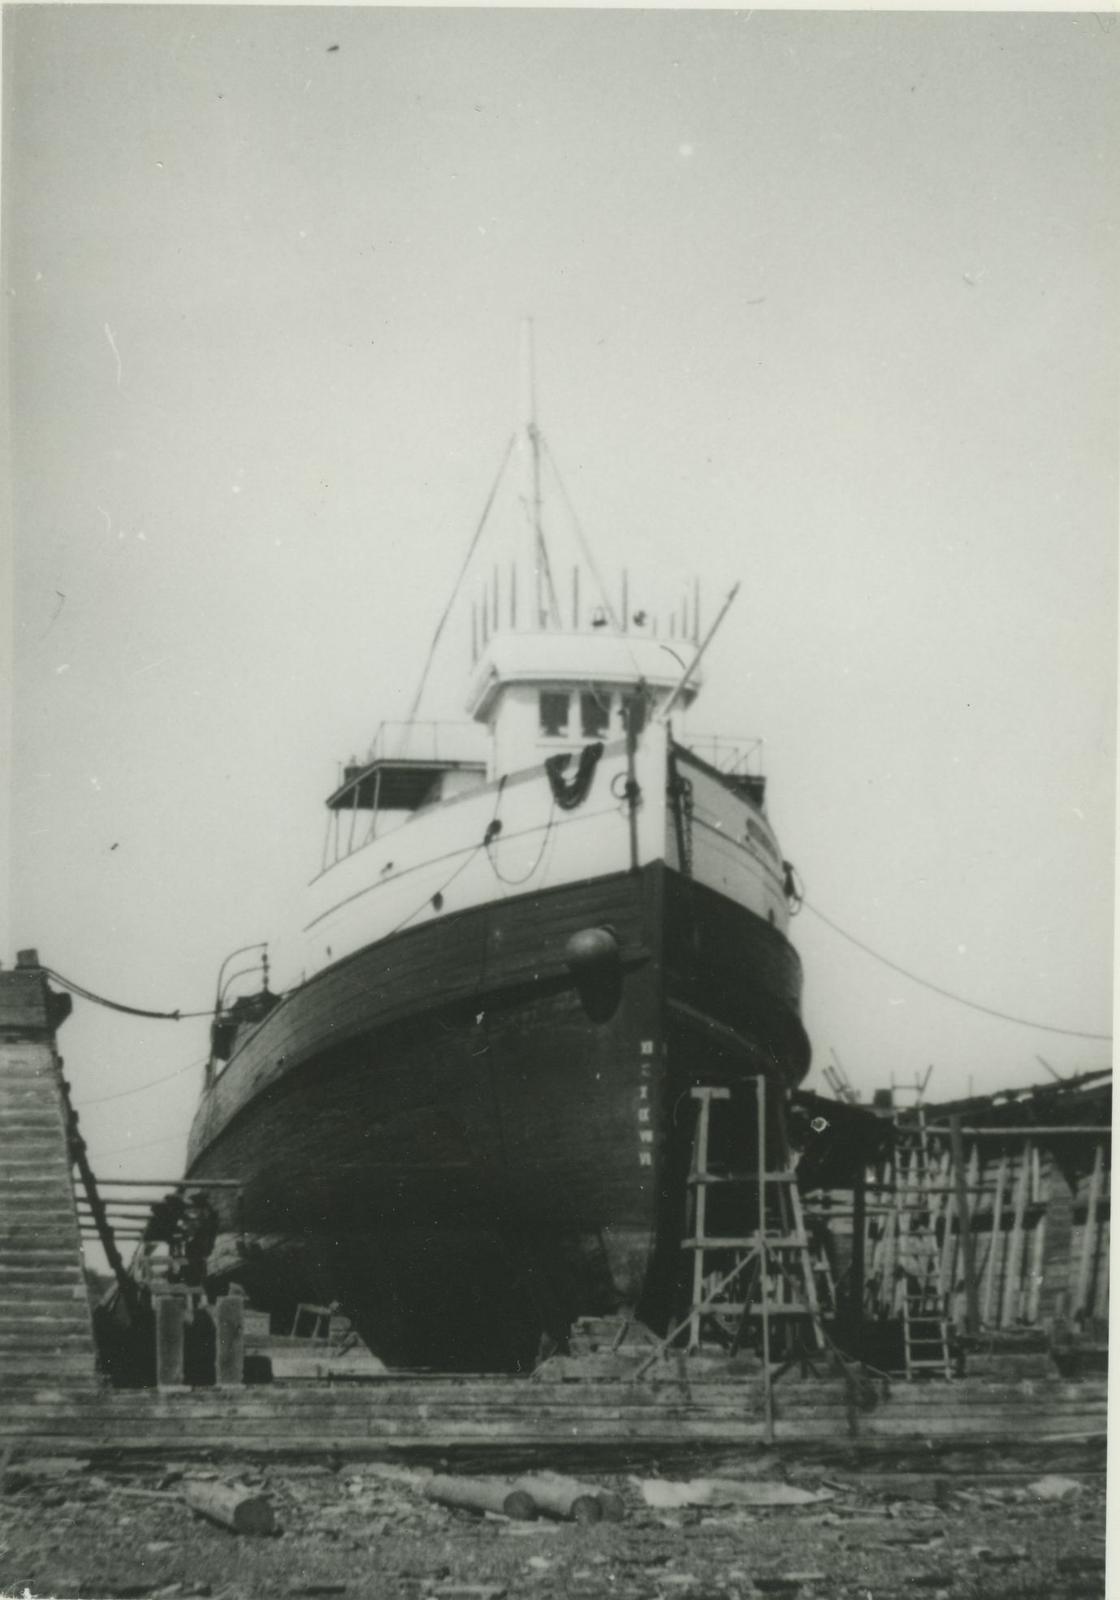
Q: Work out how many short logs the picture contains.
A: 4